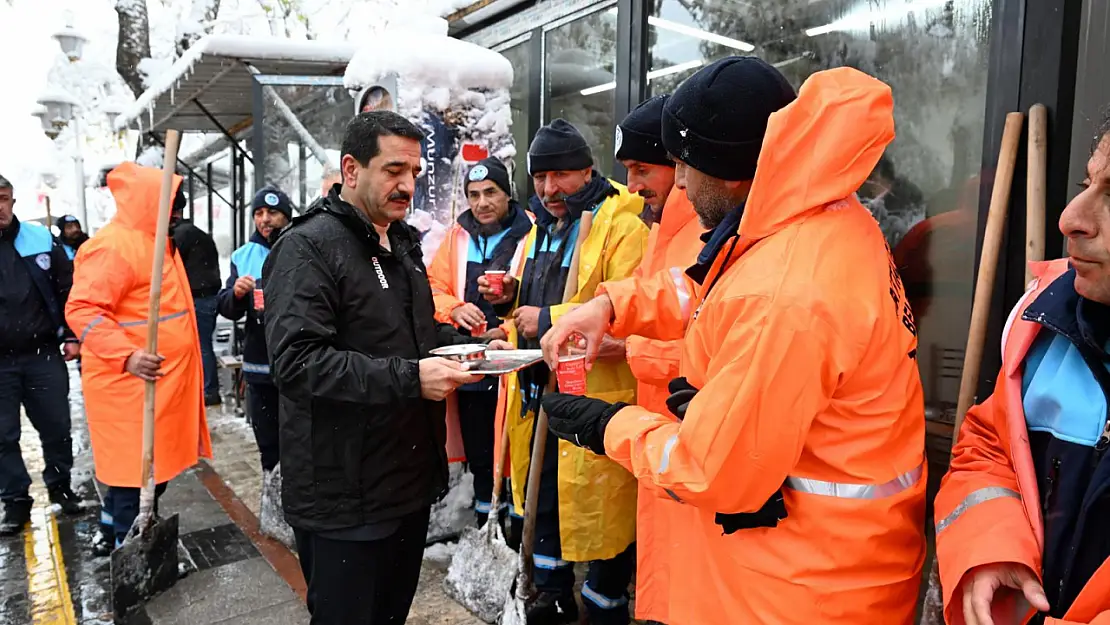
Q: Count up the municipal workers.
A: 9